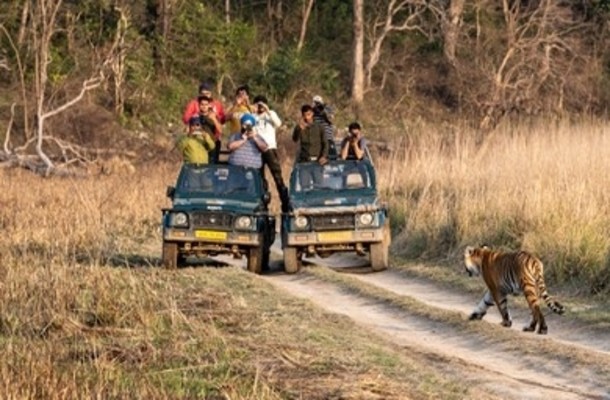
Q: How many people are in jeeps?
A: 9